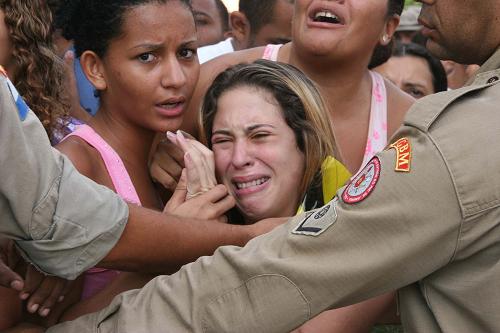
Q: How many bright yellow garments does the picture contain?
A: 1